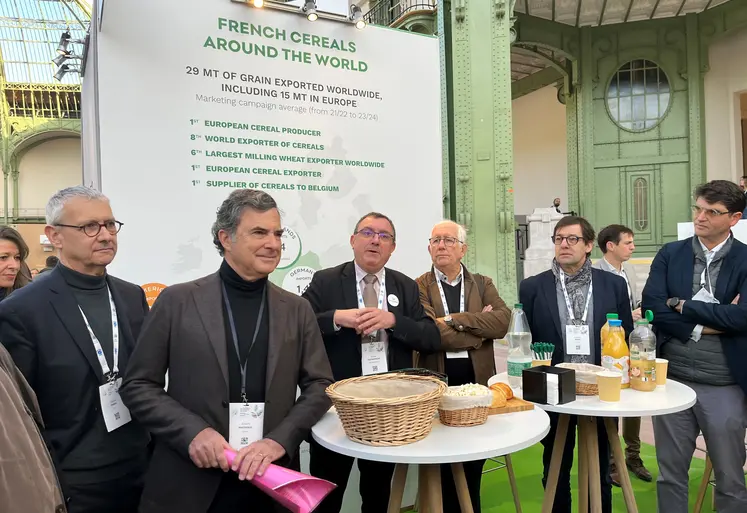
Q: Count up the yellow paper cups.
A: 3